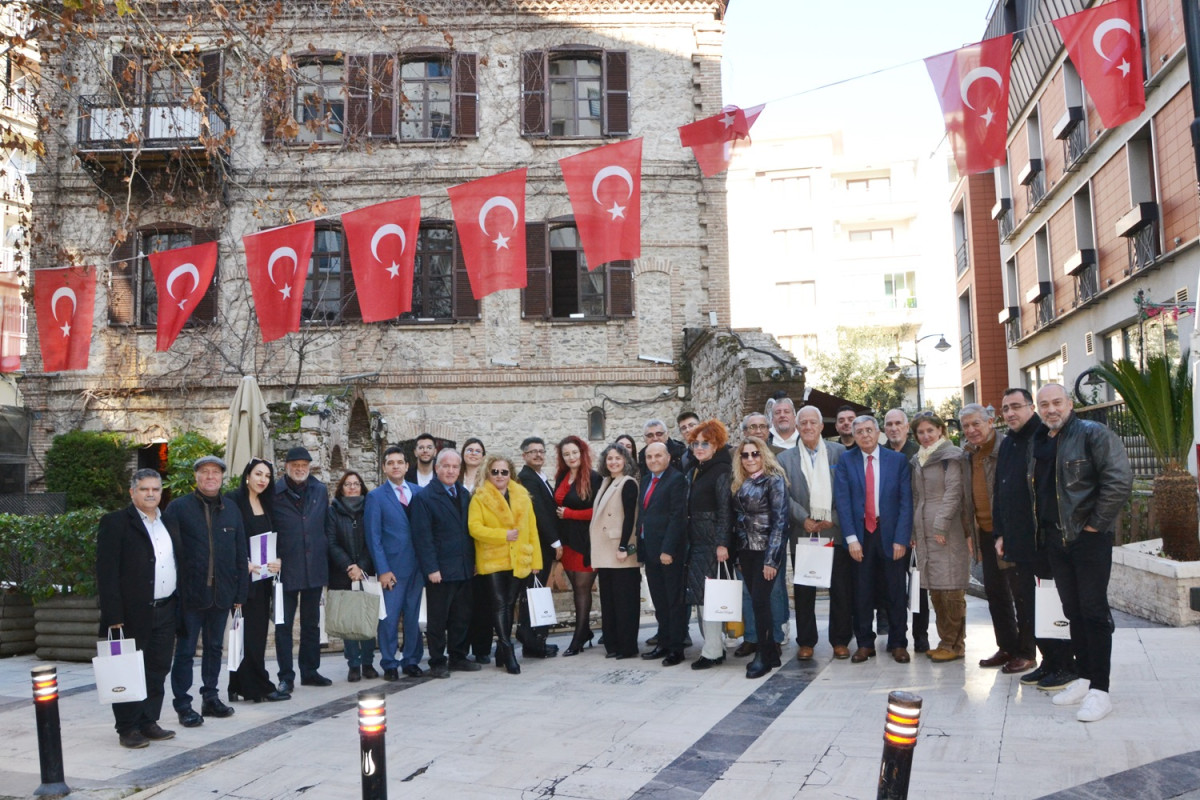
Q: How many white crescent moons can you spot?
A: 8